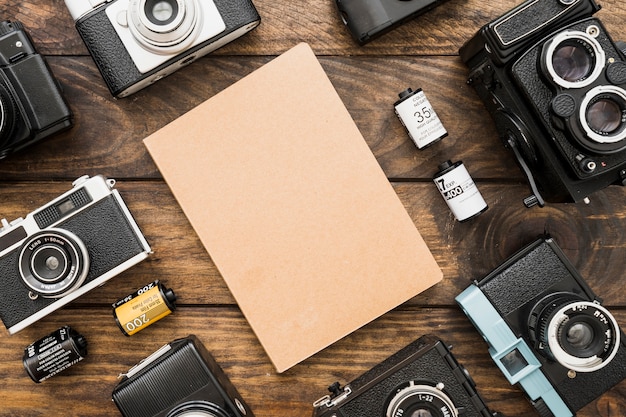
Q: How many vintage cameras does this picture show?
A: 8